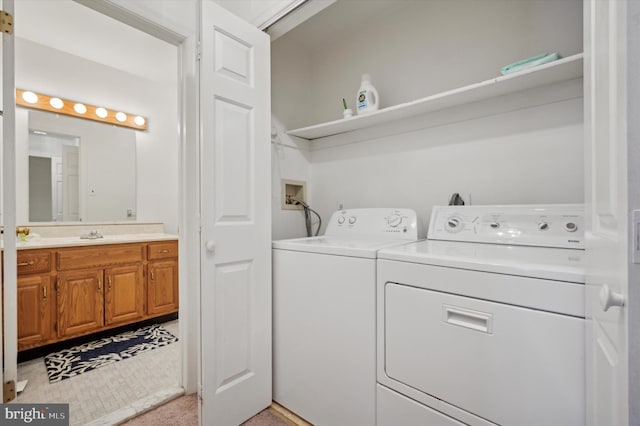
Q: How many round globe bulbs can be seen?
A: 6